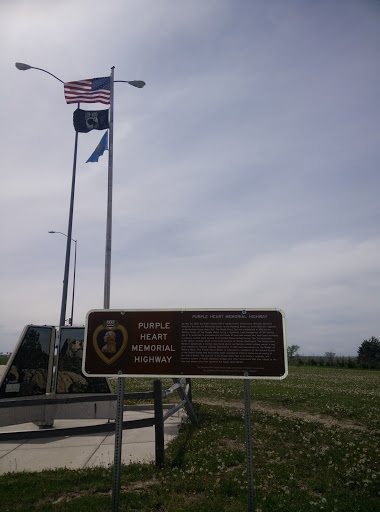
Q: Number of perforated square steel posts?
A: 2